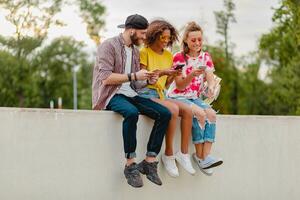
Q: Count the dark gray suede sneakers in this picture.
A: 2